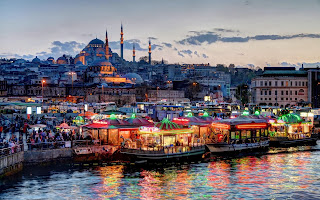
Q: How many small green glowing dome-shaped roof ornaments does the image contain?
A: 6